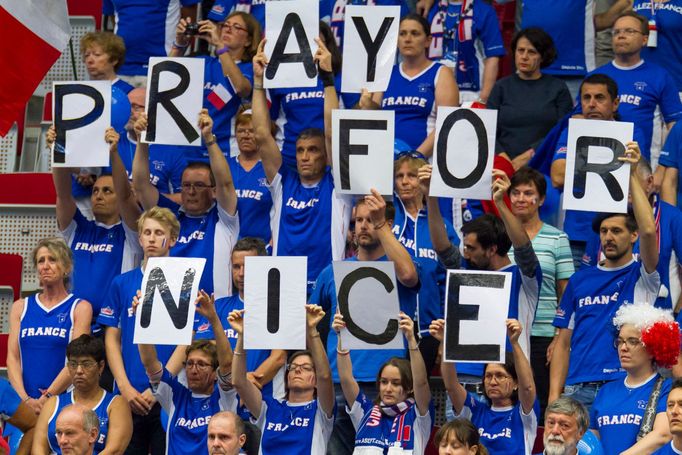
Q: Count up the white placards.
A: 11